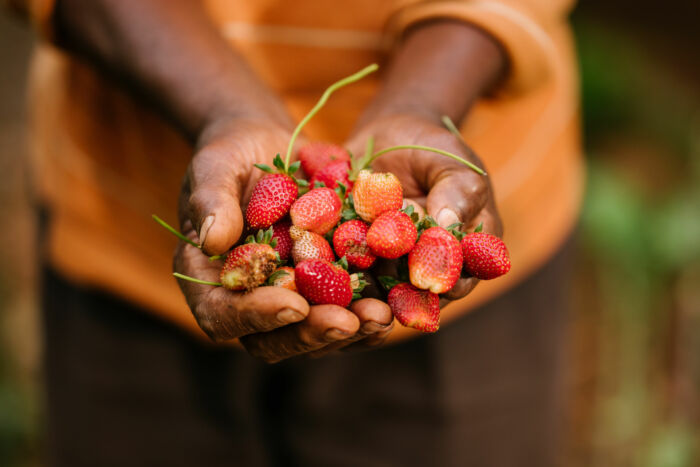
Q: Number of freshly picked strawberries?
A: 15